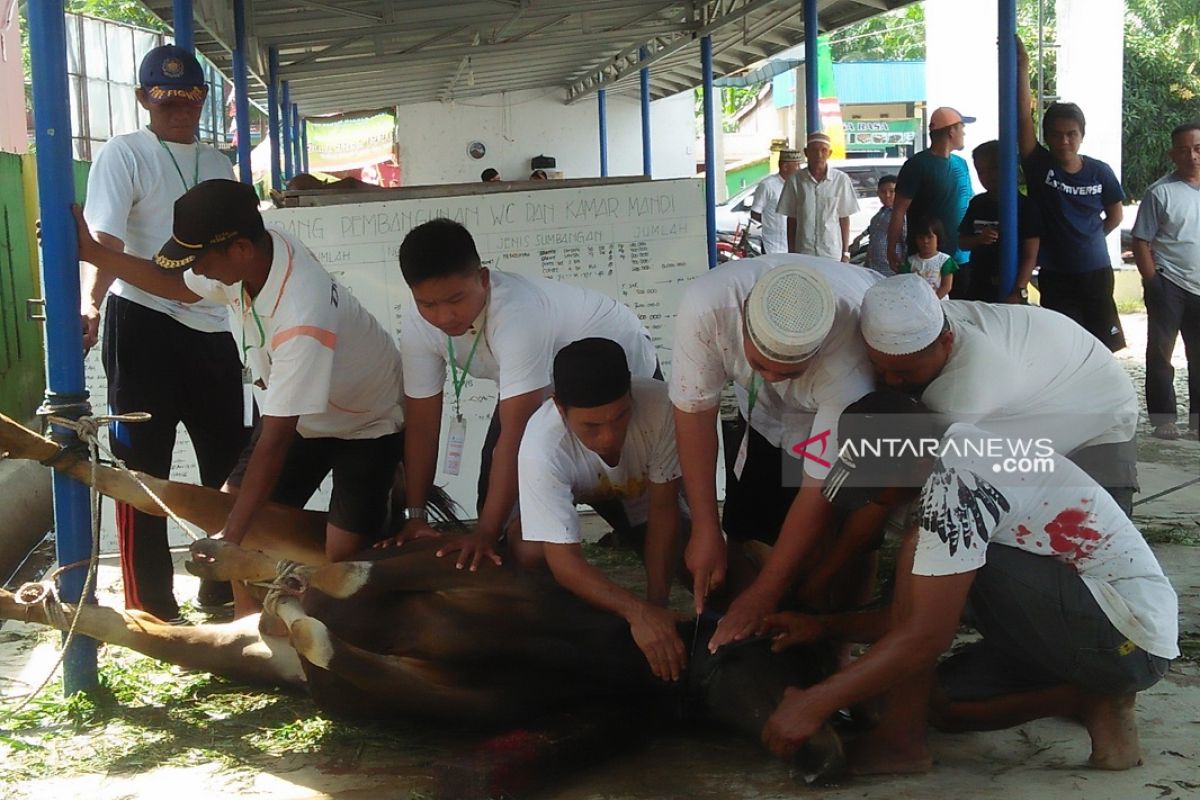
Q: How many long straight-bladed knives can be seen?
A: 1